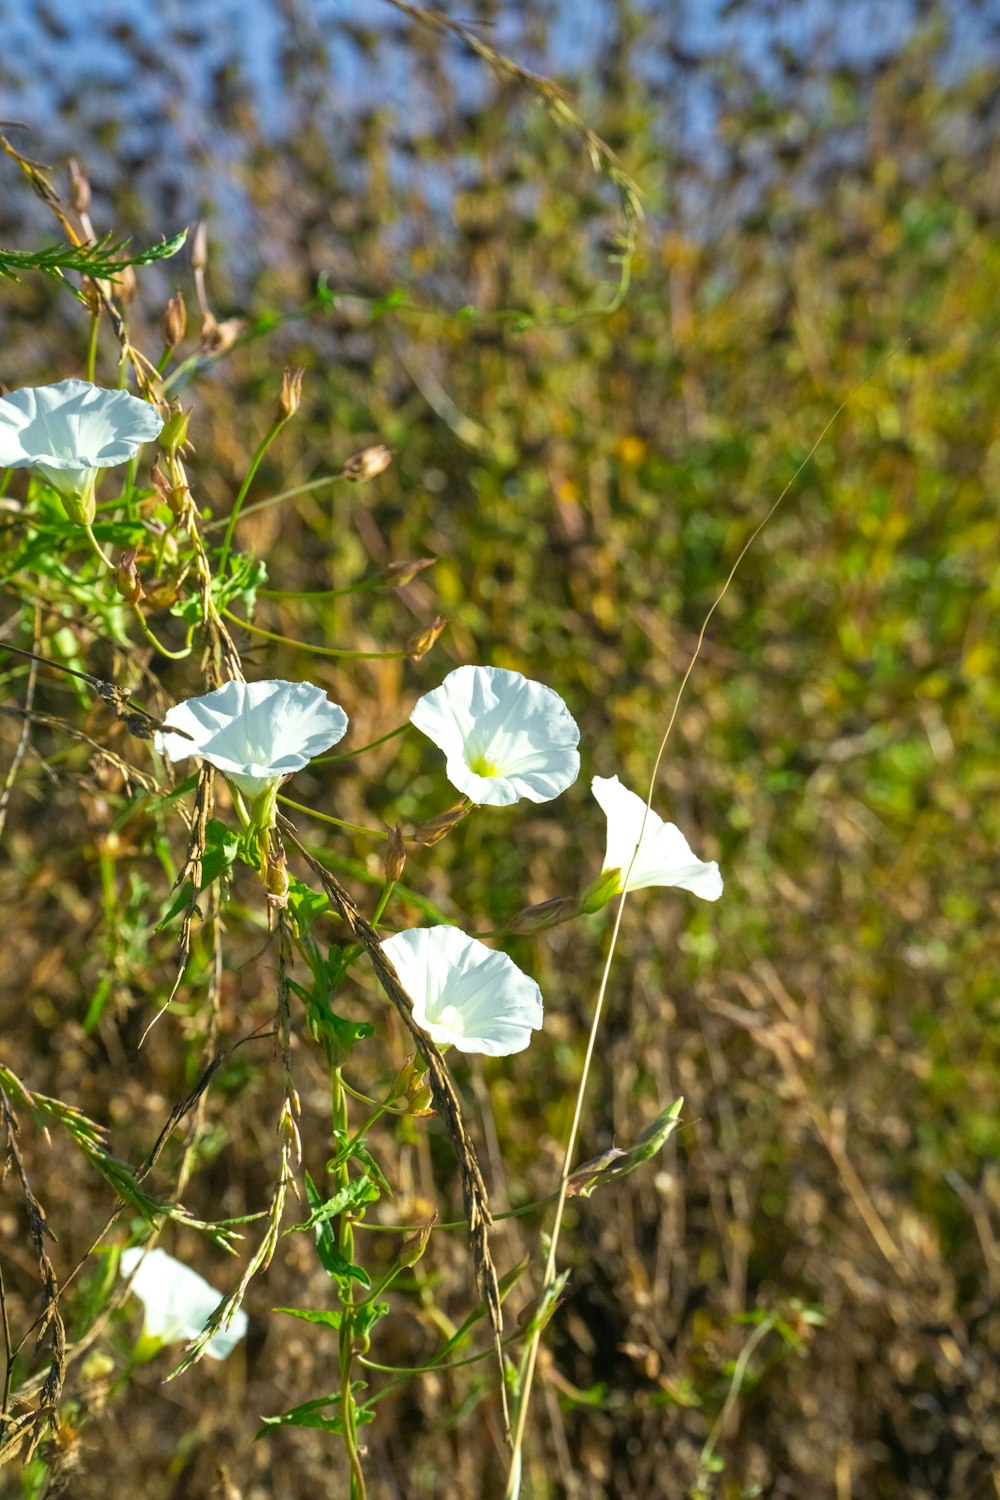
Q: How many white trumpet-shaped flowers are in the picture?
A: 6